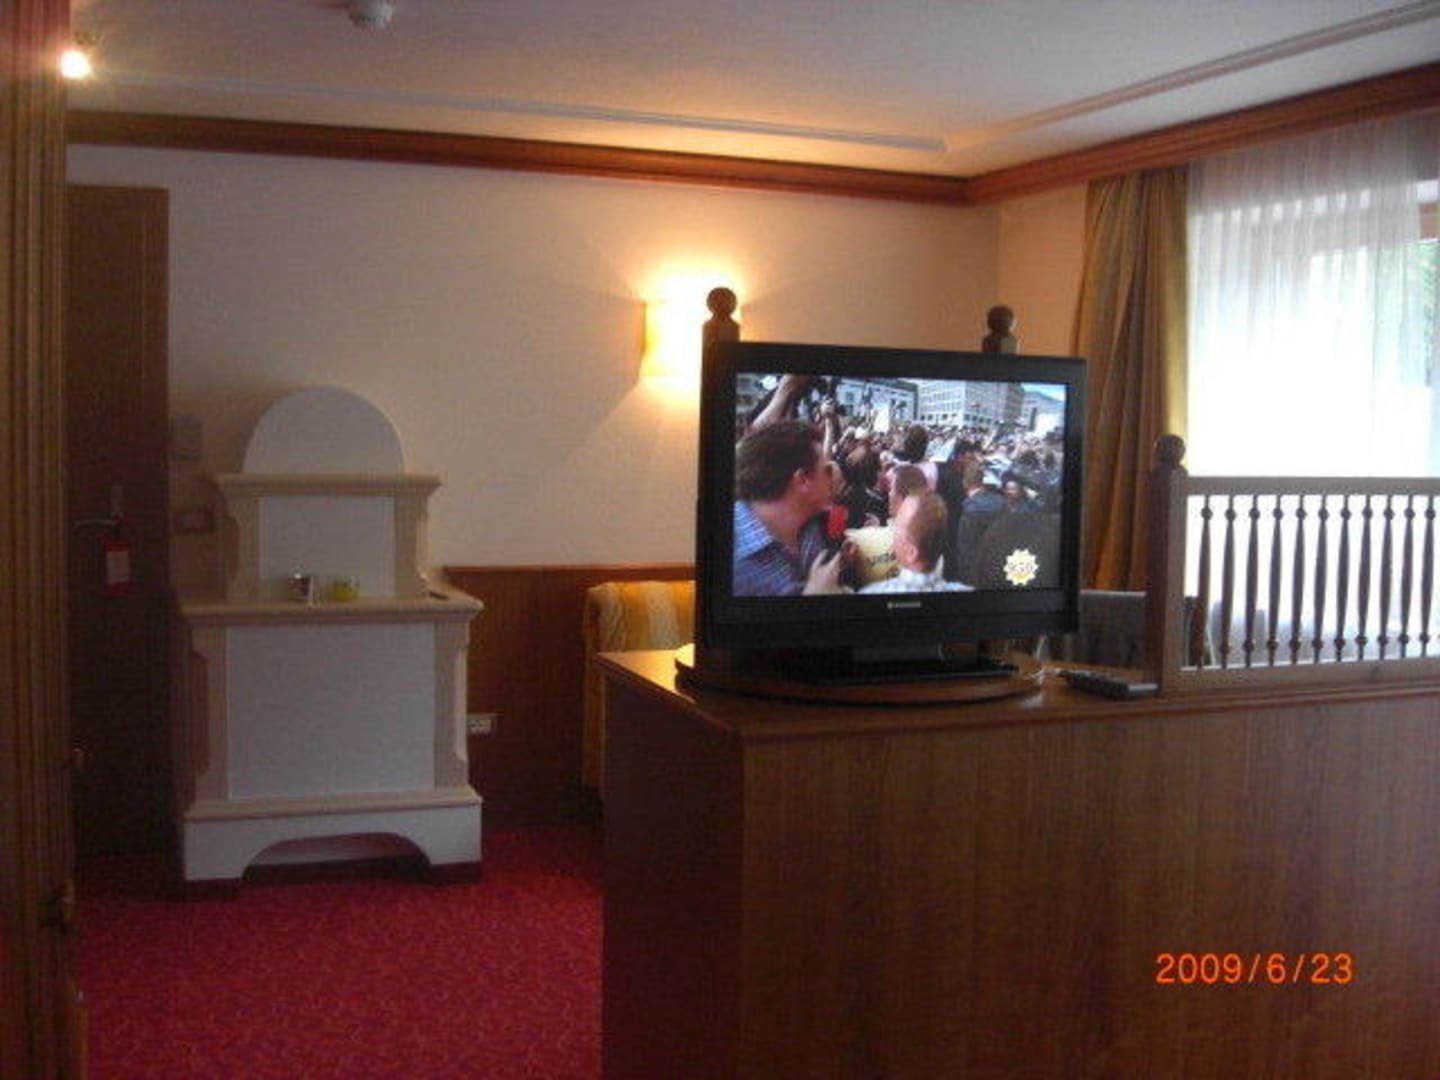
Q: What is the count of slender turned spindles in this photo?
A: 11